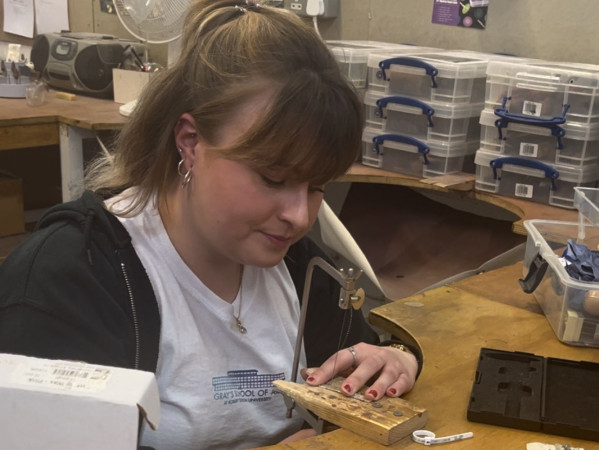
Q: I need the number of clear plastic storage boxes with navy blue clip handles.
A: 6